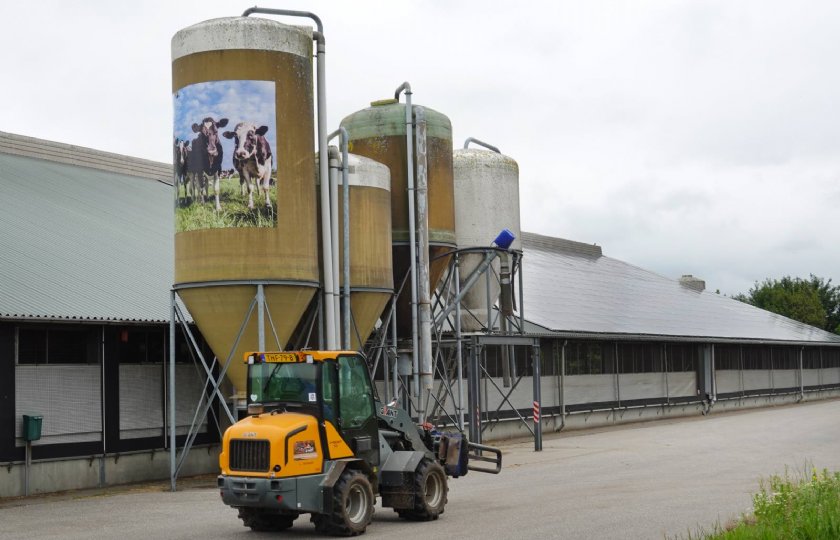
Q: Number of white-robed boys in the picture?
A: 0